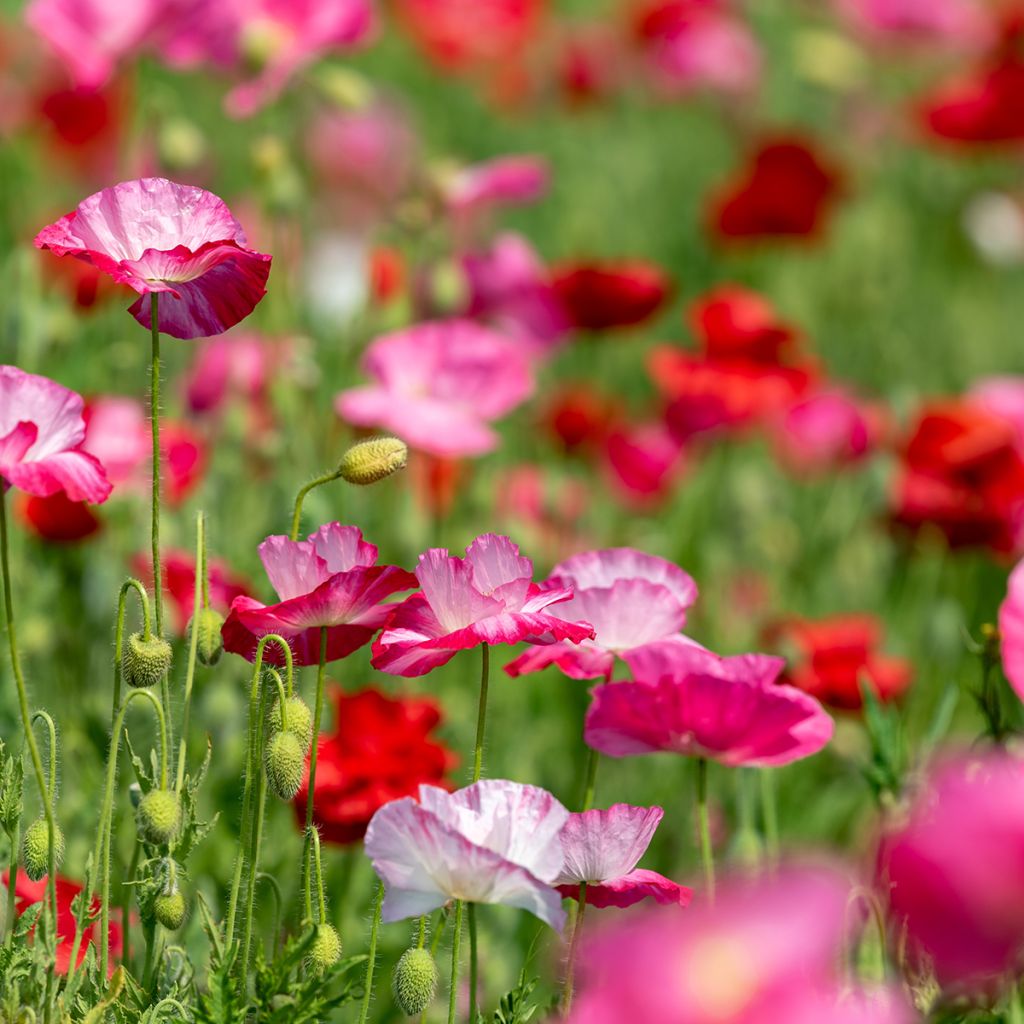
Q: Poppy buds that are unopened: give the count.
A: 10